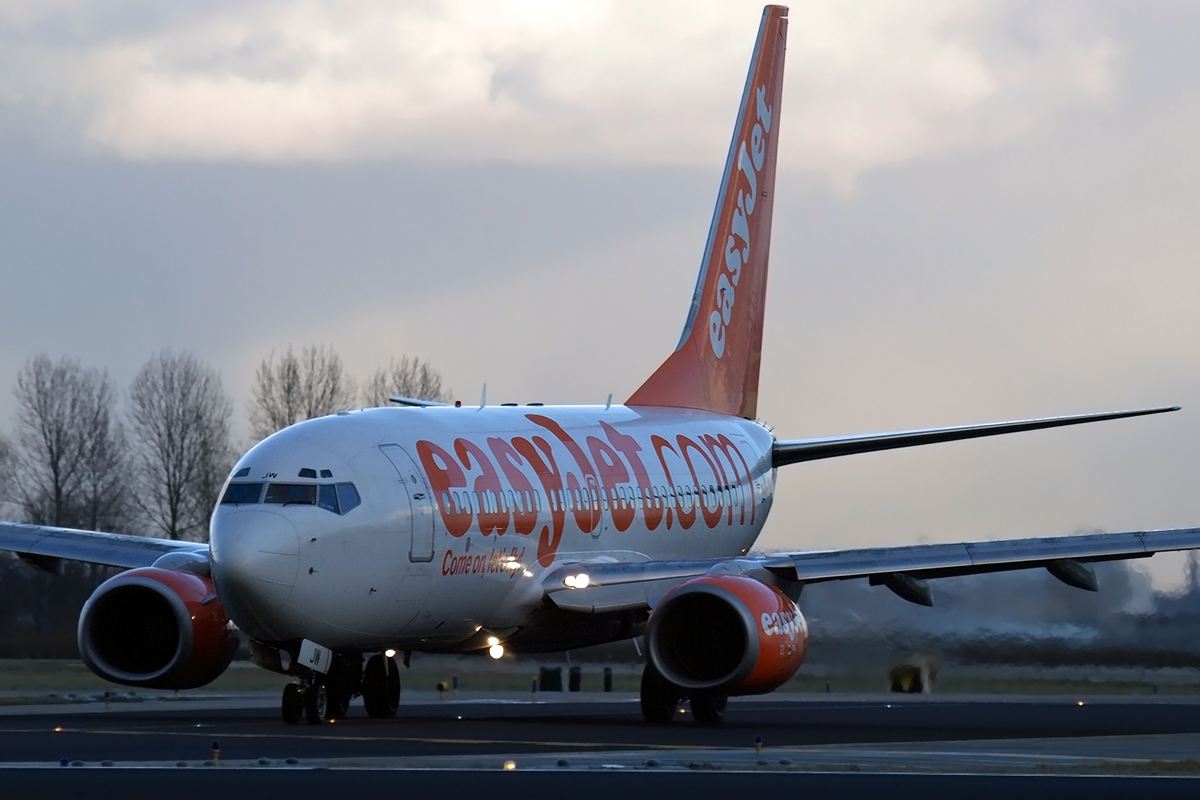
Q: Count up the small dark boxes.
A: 3